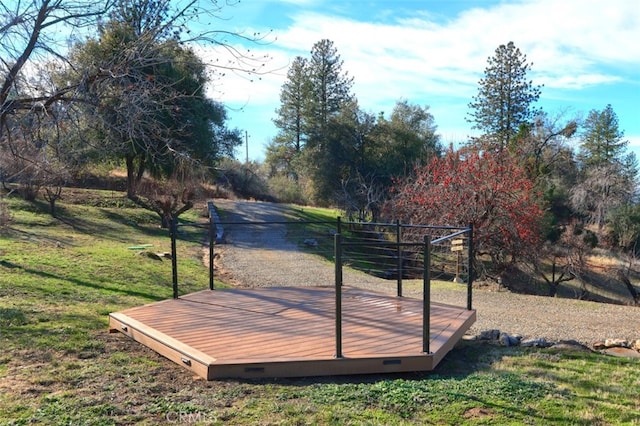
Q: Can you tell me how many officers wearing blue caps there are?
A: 0